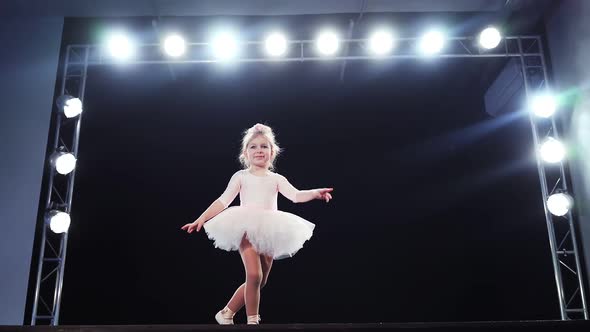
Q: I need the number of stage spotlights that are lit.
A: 14